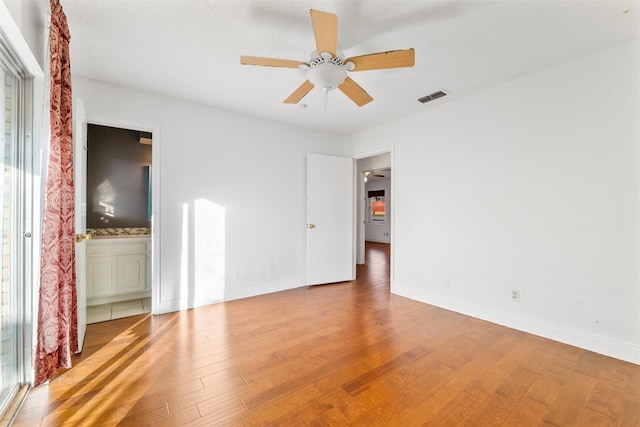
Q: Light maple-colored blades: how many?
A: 5